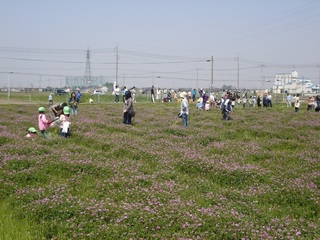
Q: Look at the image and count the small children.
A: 3